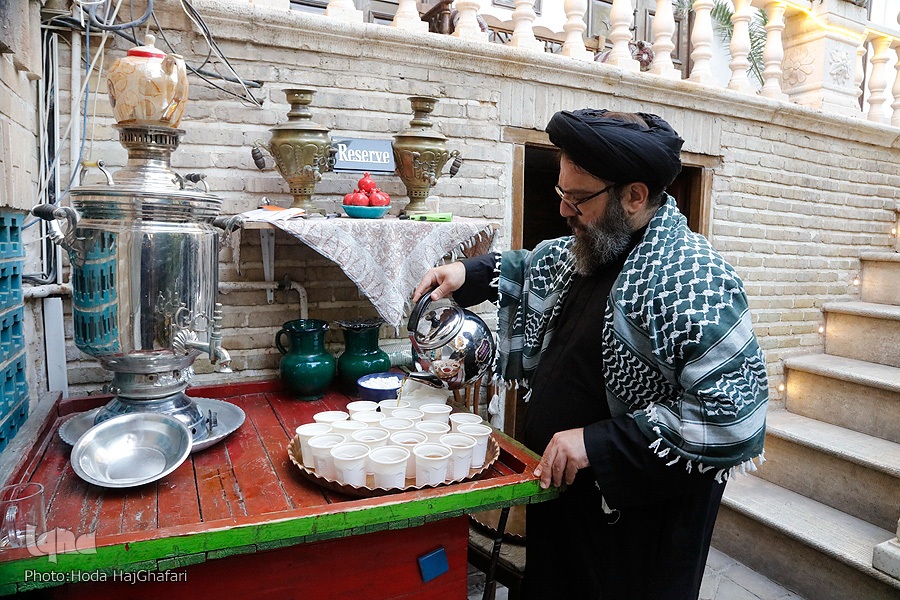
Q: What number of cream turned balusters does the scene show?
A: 13